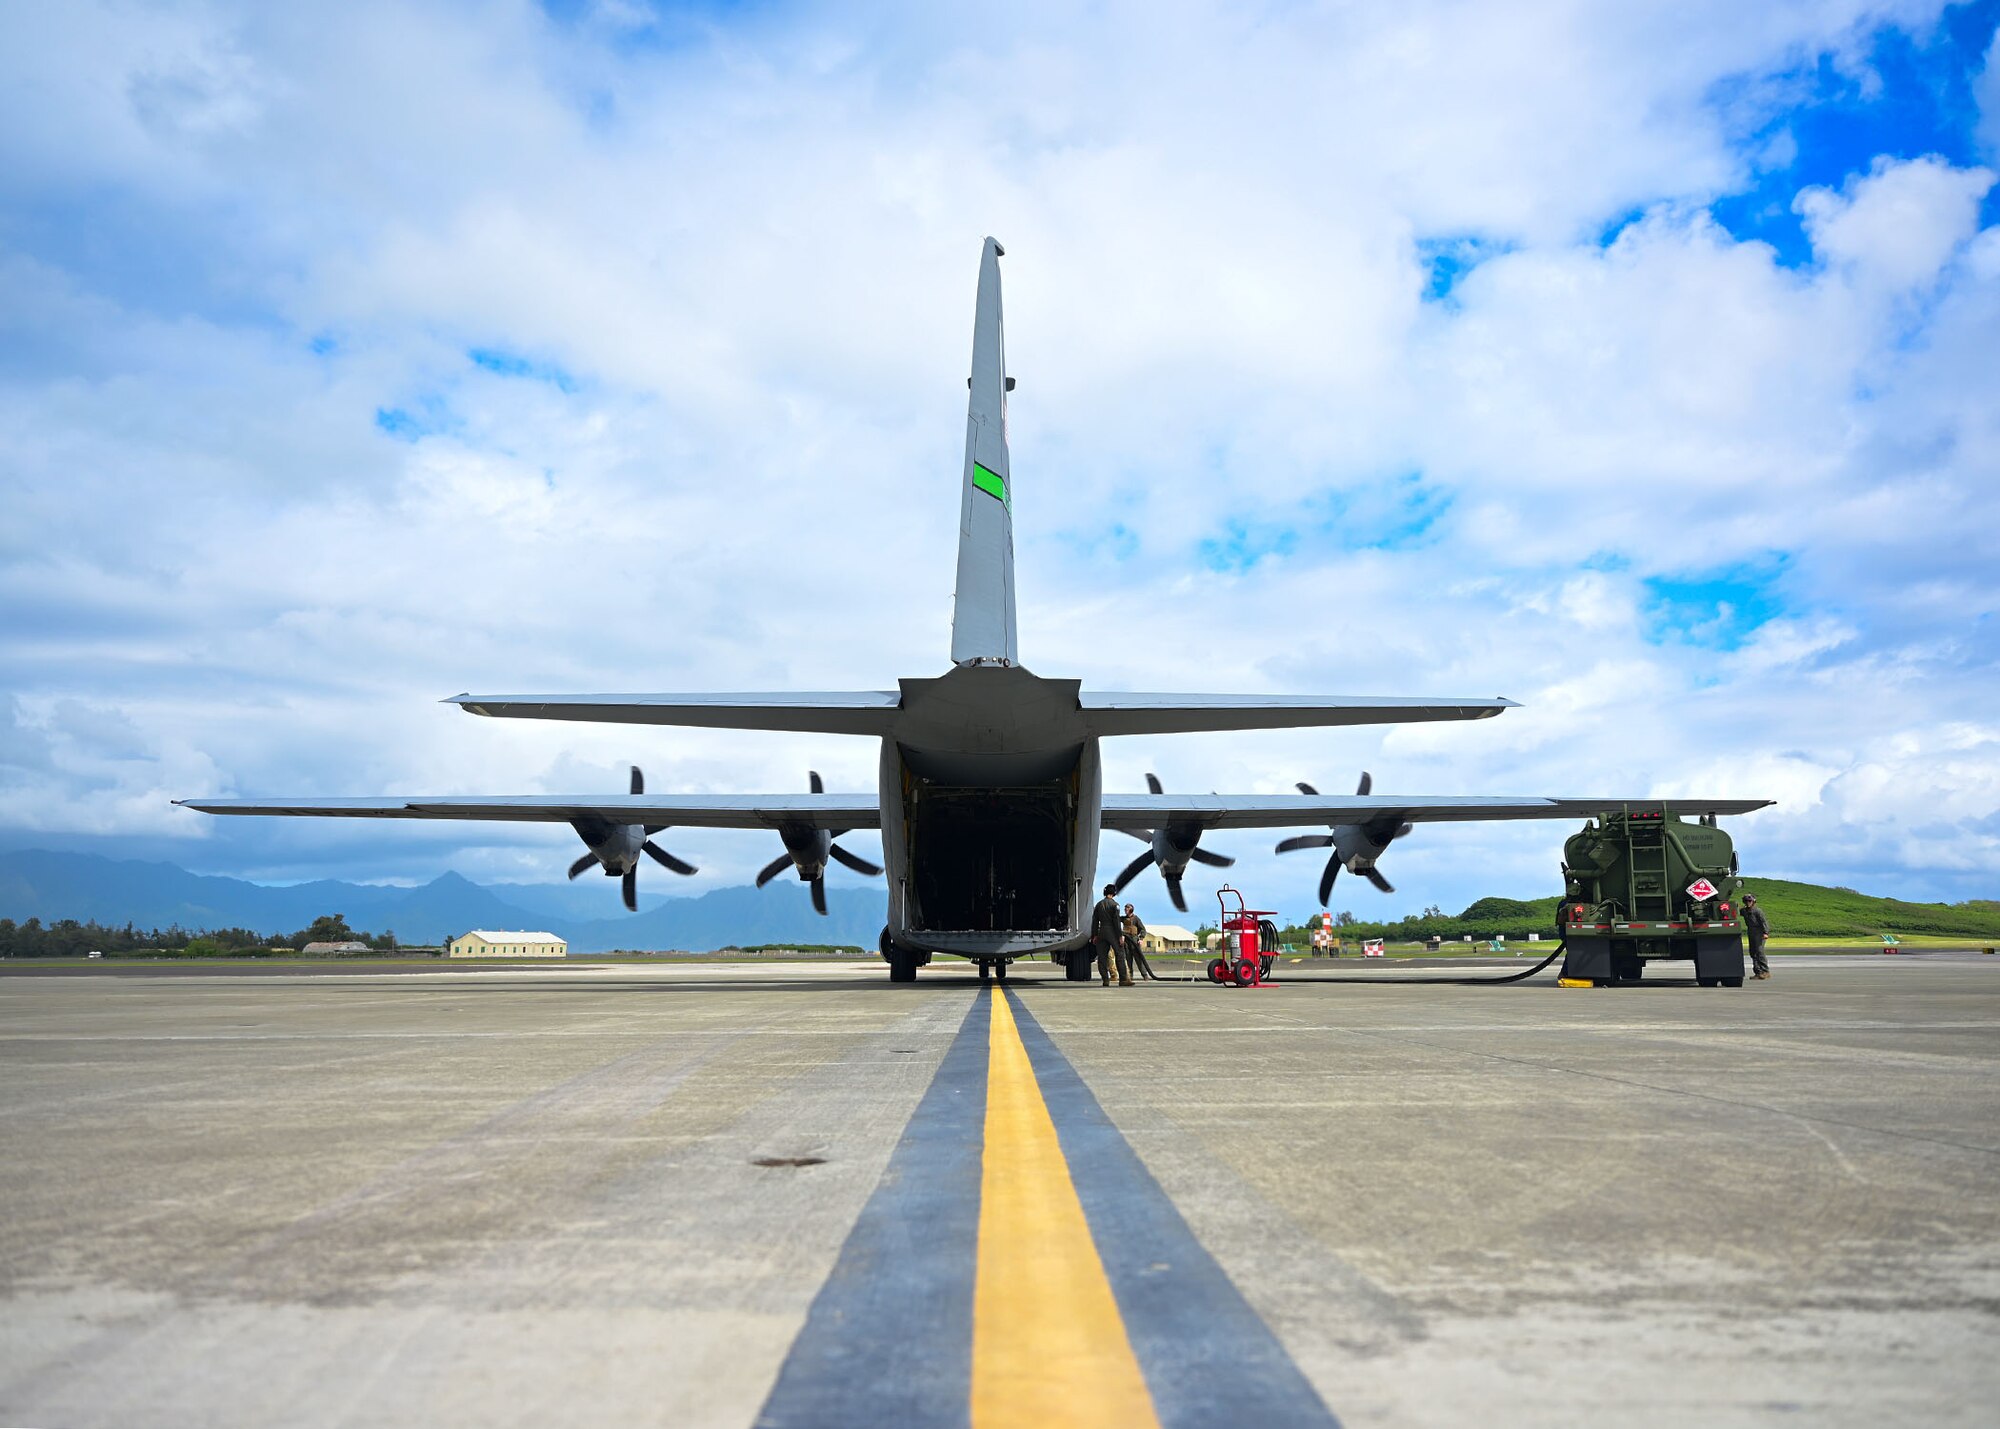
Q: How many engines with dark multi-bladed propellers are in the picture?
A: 4